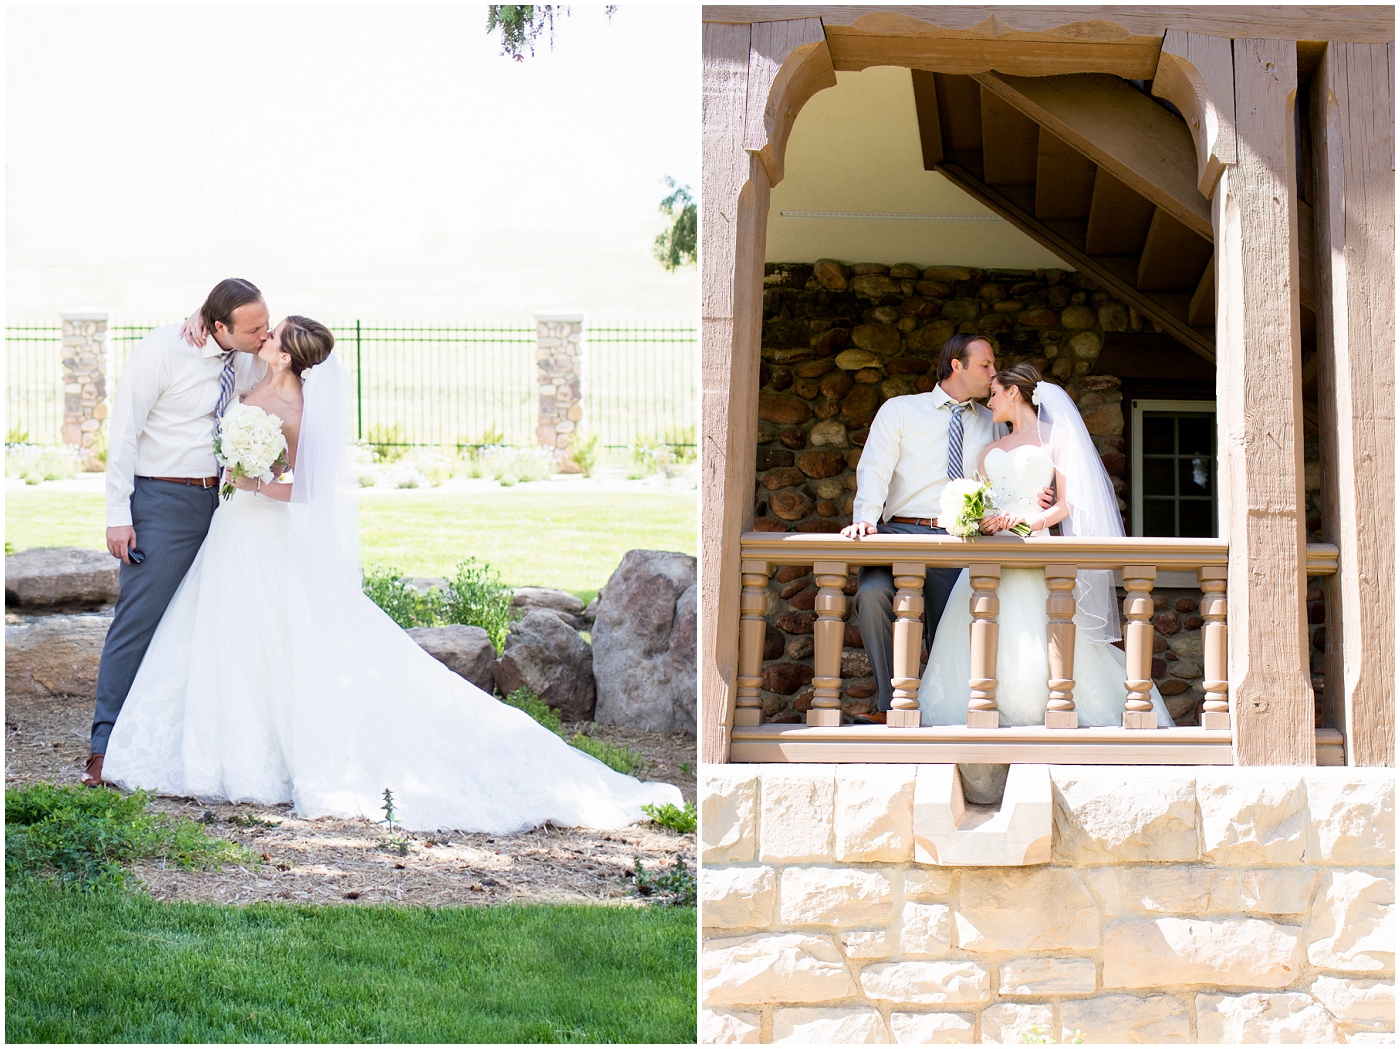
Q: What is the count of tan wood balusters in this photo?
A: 7